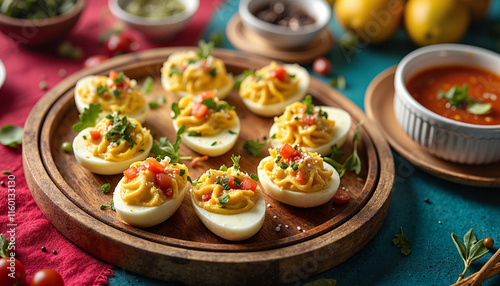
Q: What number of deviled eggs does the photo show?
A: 9